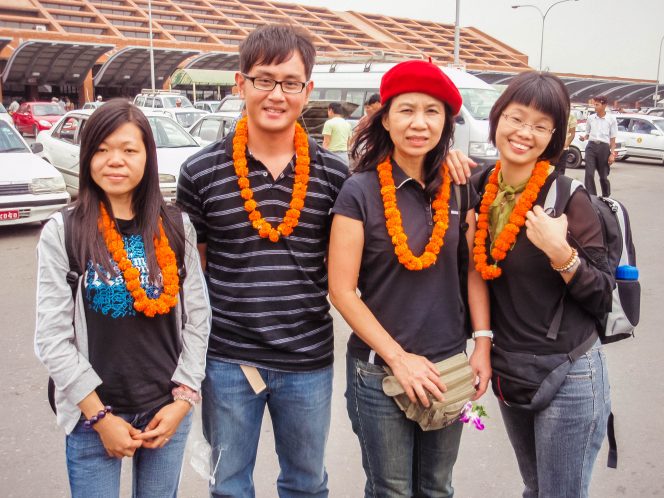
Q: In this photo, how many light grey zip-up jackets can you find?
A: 1